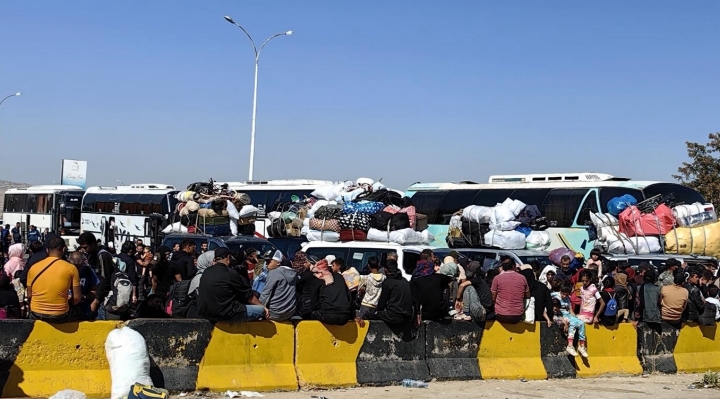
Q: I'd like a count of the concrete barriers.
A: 6